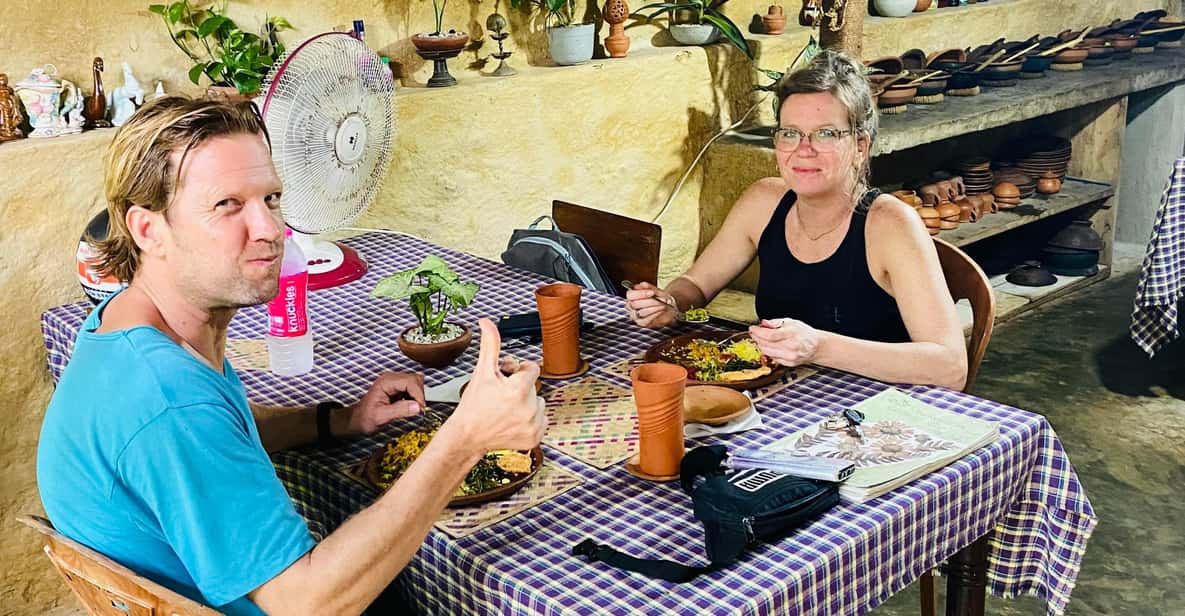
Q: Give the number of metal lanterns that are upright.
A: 1